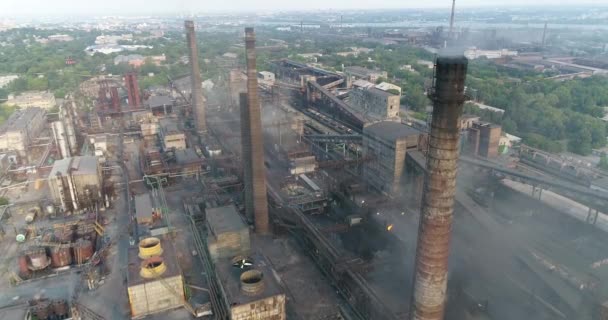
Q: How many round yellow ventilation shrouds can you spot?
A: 2